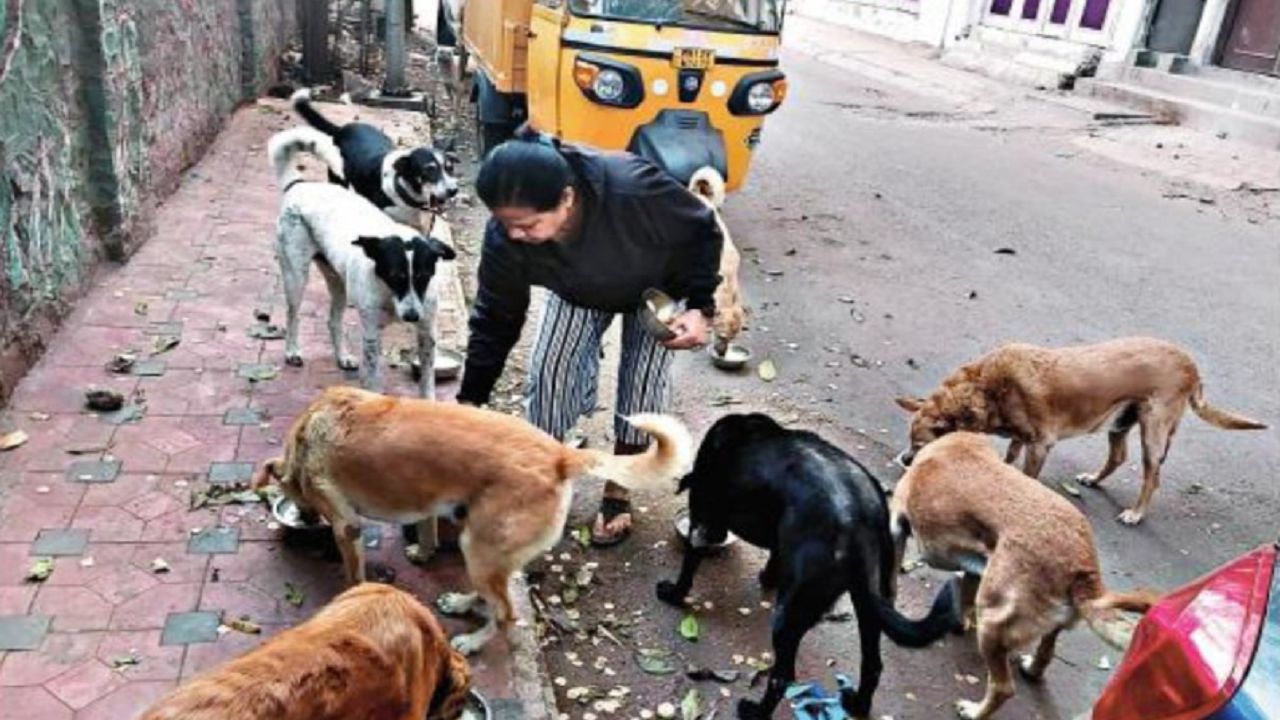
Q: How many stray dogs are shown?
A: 8